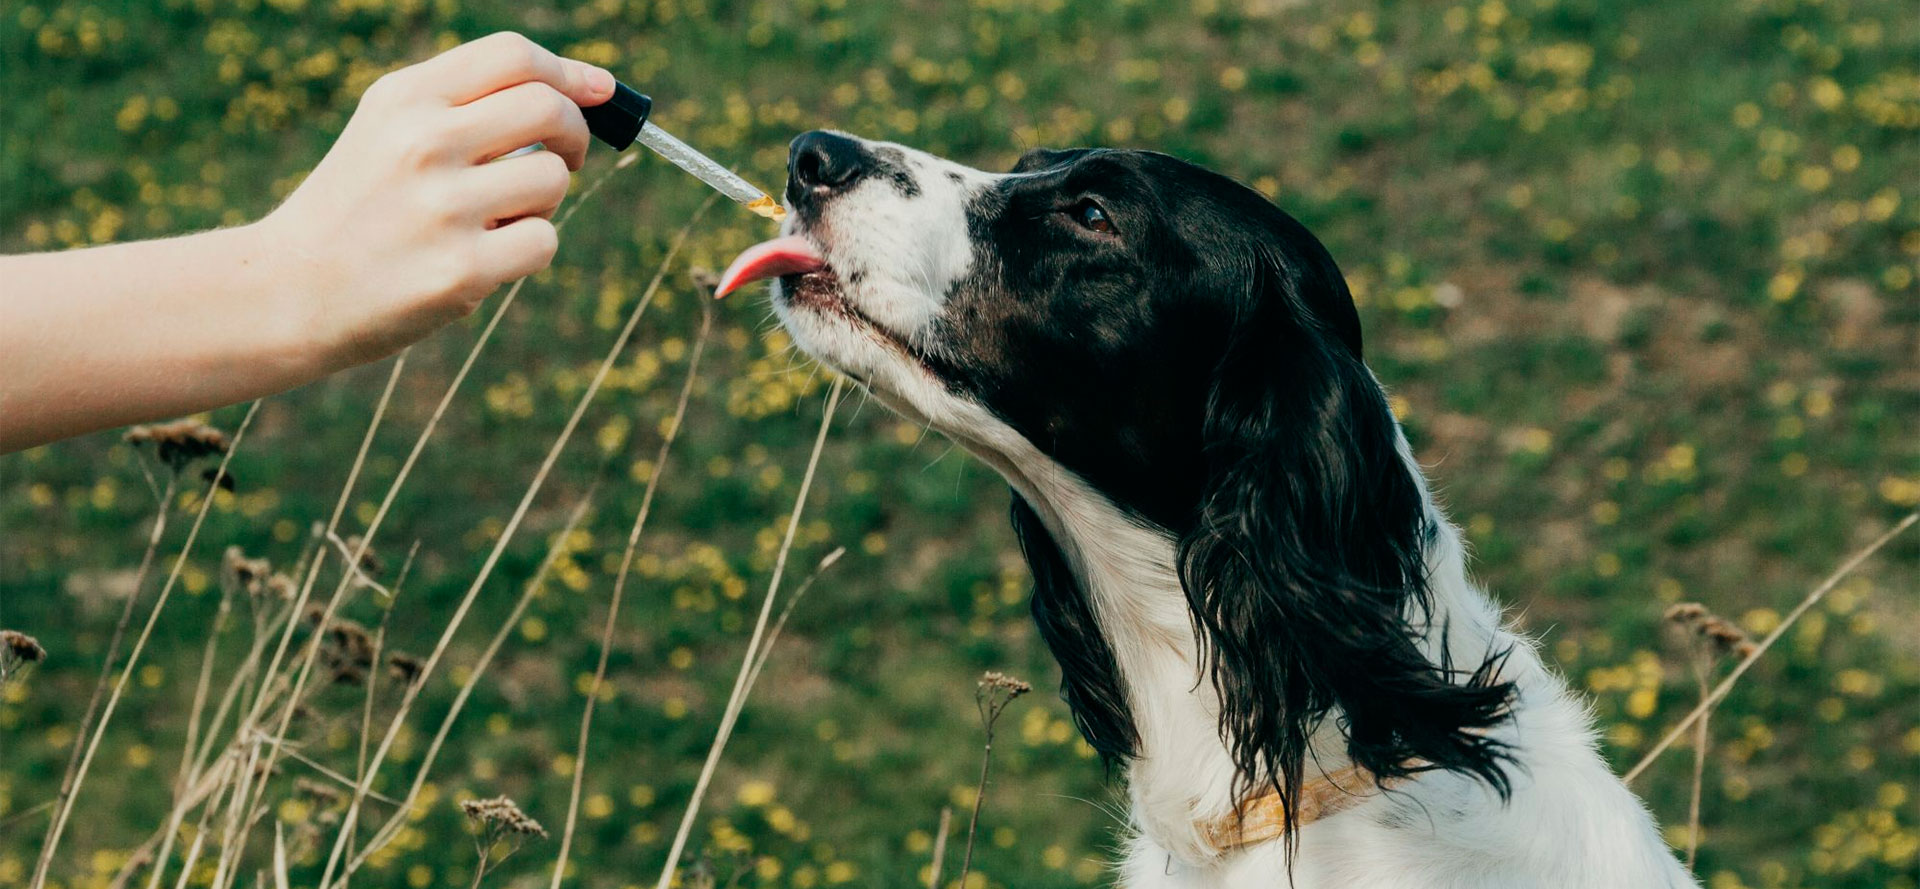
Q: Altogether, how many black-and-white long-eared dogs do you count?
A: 1